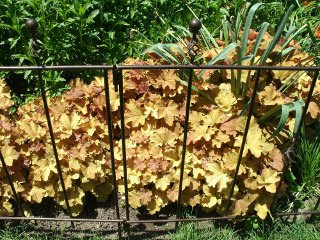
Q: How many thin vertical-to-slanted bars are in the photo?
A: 7